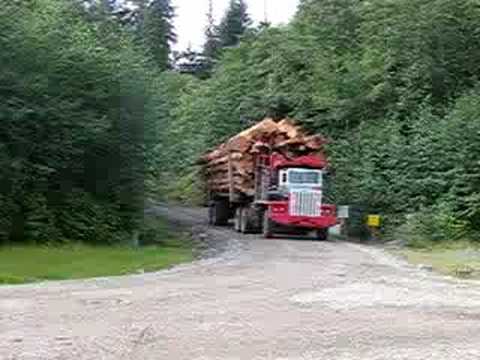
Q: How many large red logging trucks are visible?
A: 1